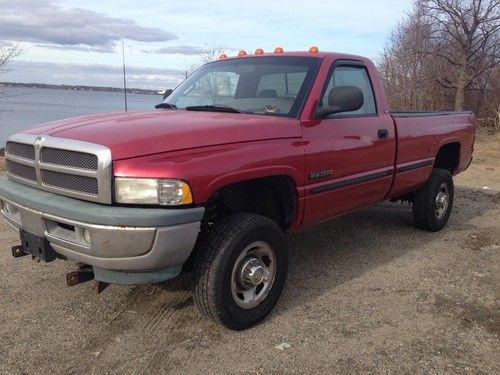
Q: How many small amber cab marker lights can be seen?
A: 5